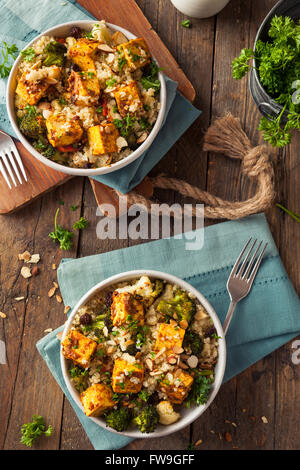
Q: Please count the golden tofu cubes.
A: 13